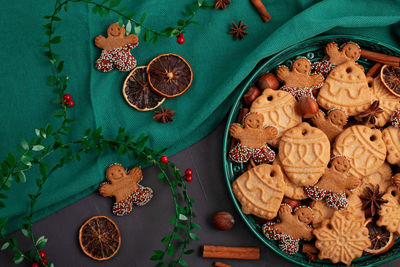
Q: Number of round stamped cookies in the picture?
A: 3